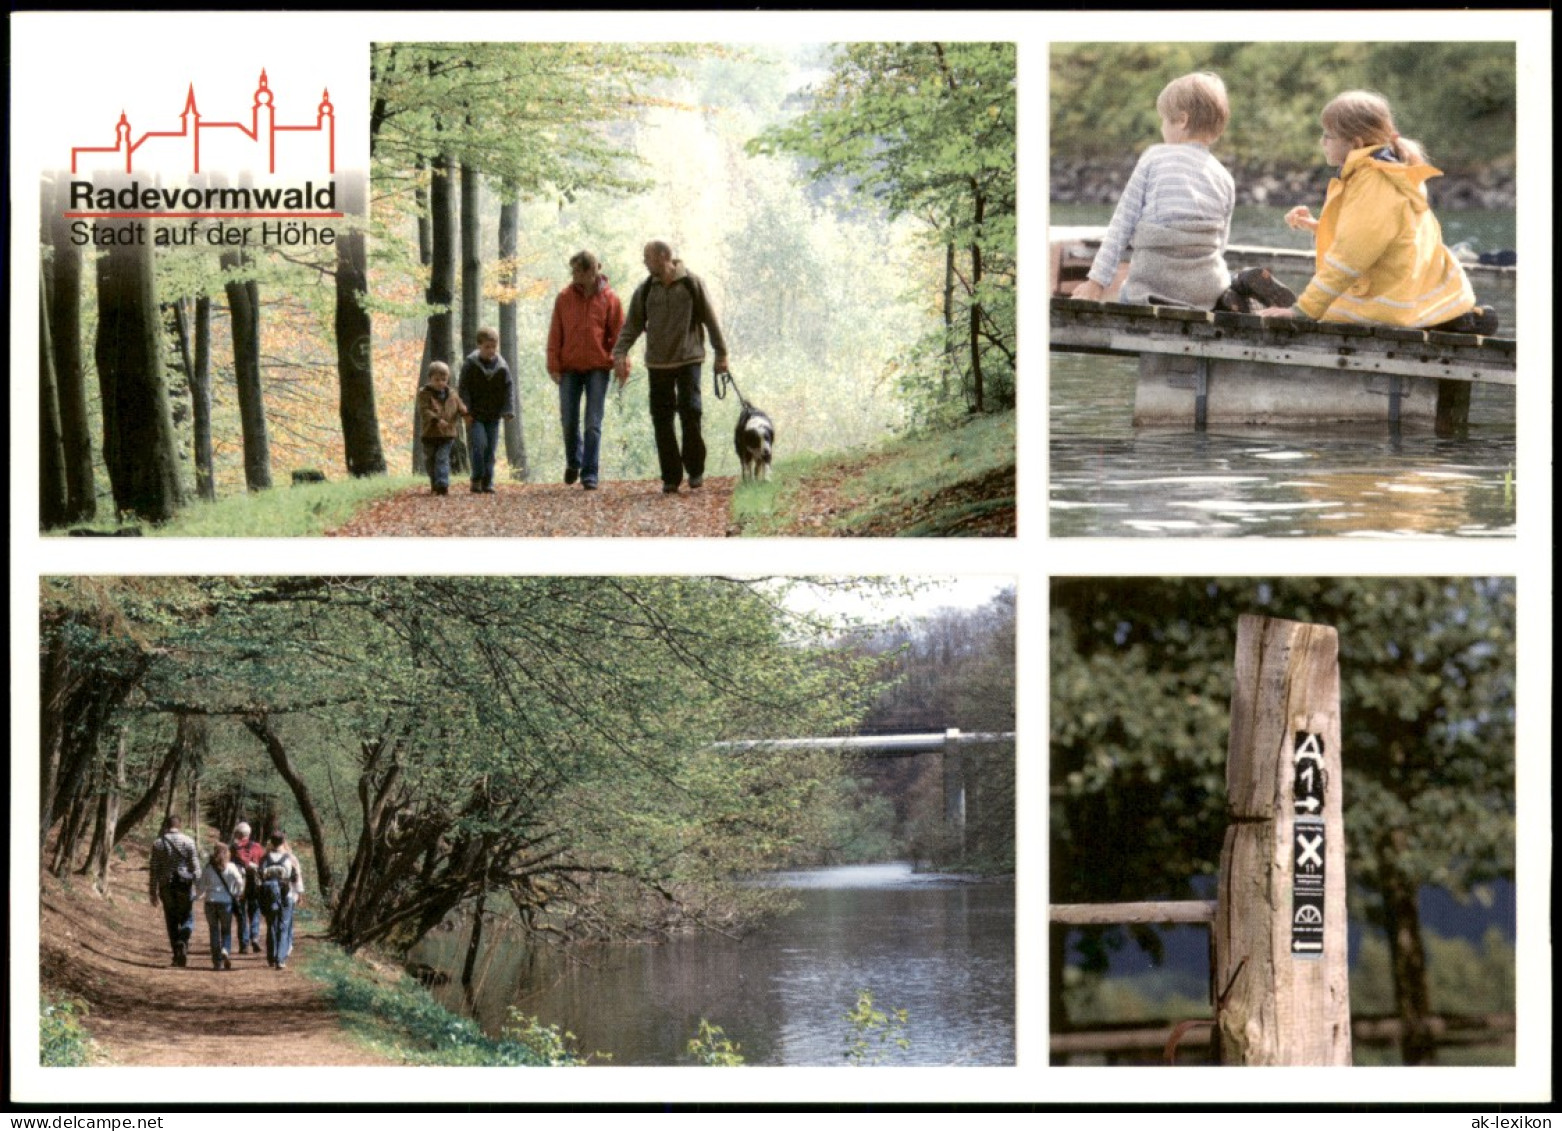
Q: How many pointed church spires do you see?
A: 4